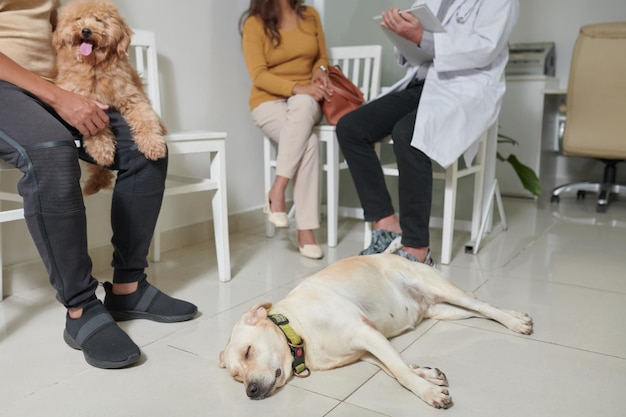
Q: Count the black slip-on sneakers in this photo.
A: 2